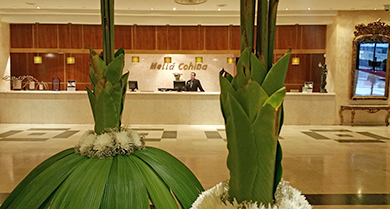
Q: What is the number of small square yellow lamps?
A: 7